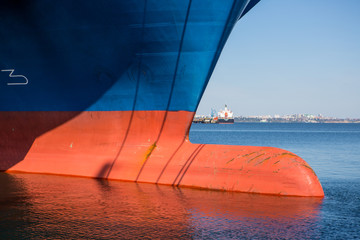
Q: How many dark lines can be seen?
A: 5